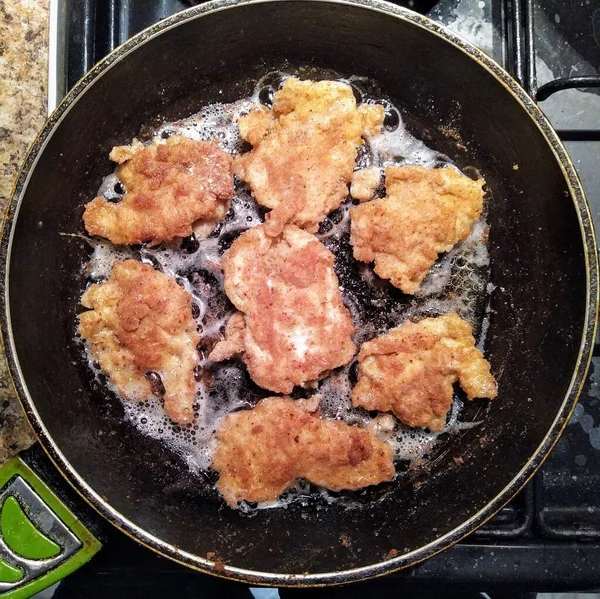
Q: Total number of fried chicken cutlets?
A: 7